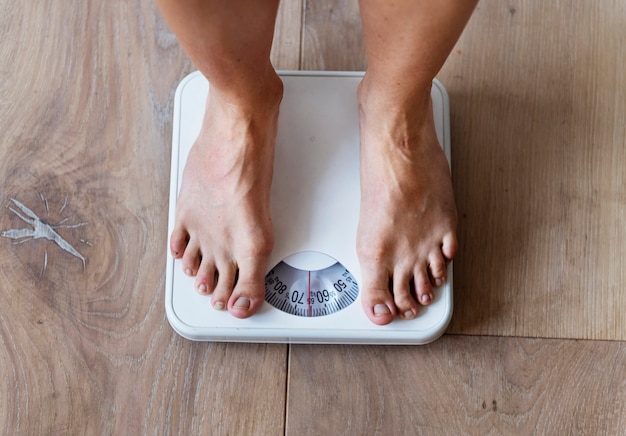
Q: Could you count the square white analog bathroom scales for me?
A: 1